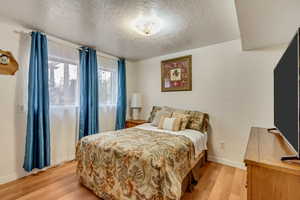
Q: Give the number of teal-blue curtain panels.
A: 3